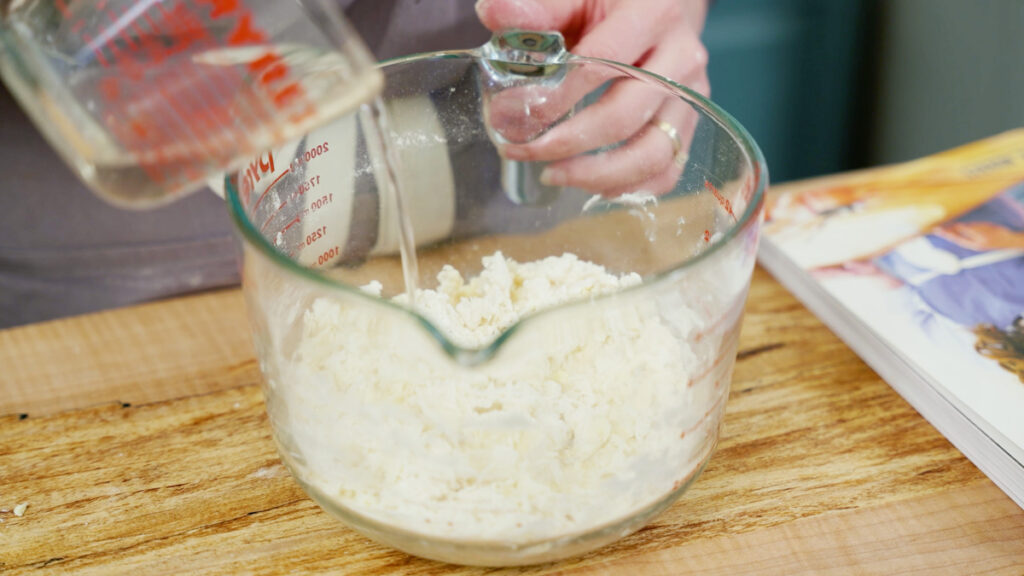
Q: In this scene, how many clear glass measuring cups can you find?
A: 2